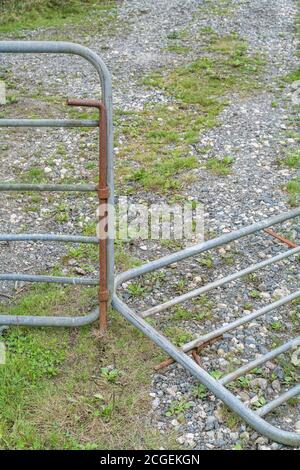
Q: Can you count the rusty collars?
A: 2